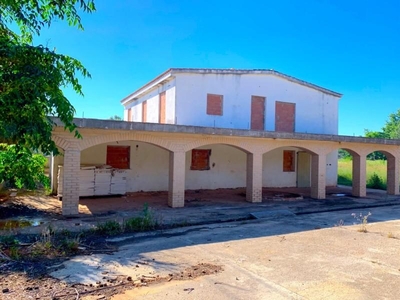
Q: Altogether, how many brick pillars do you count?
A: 6